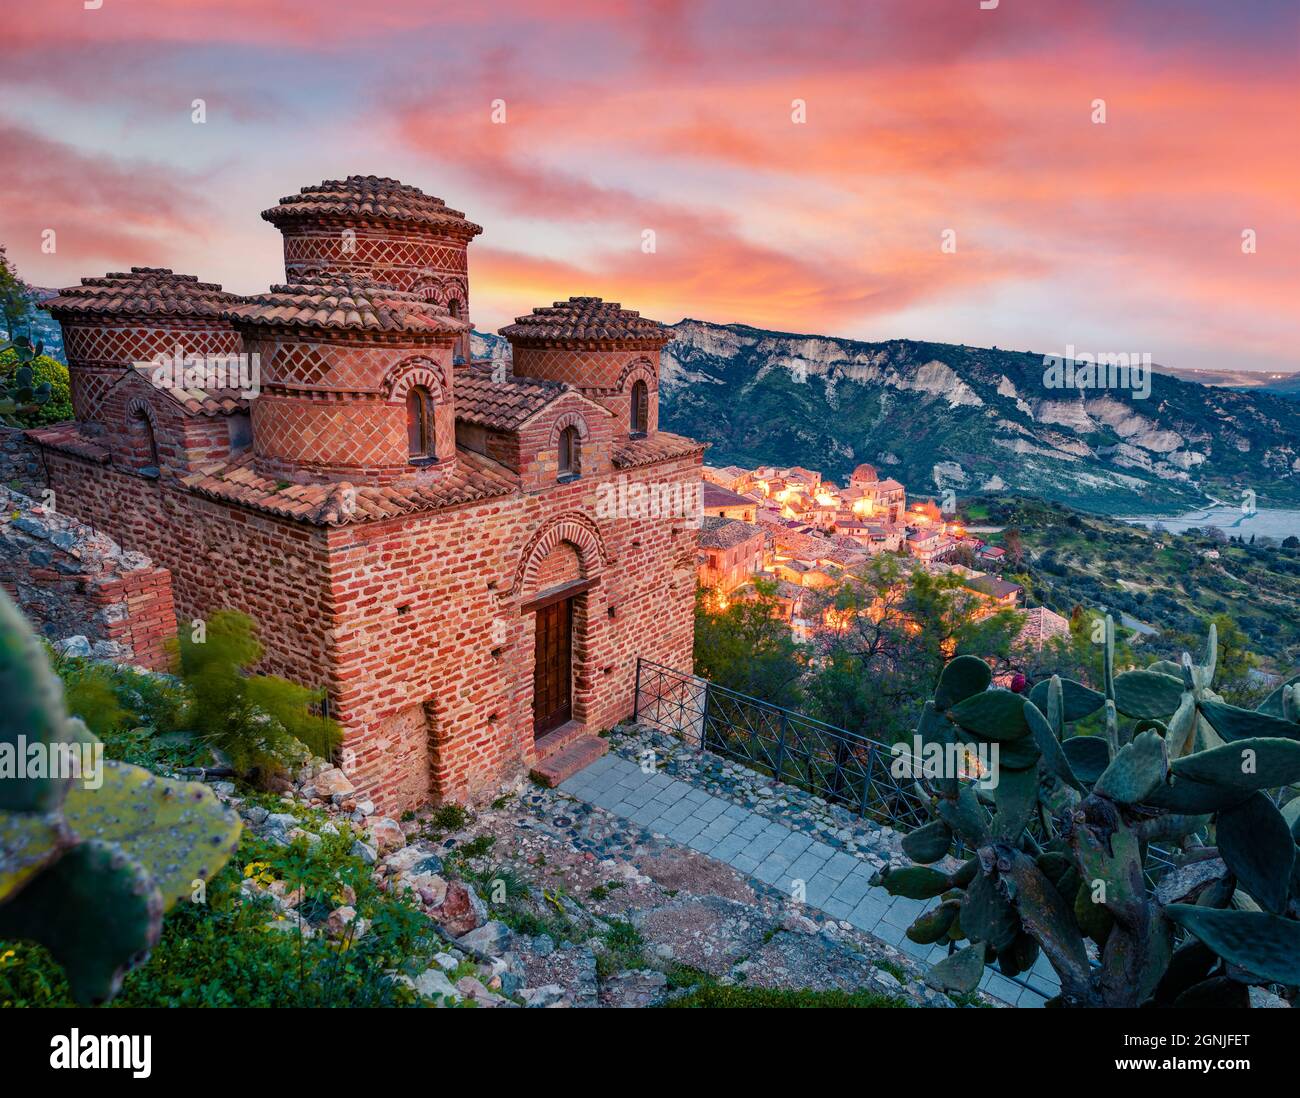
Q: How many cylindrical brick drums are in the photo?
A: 4